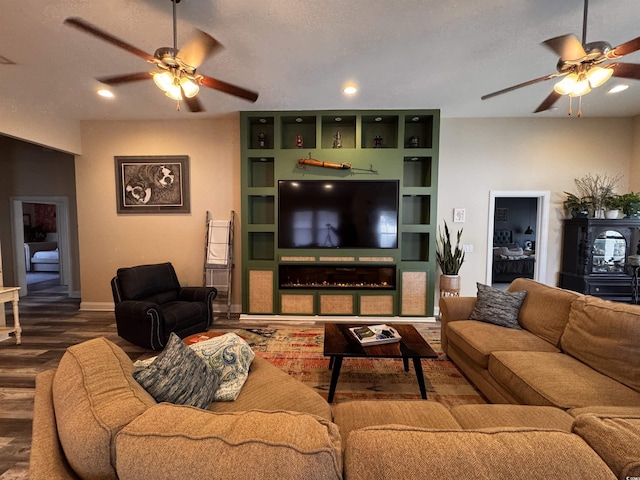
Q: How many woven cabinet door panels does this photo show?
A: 5